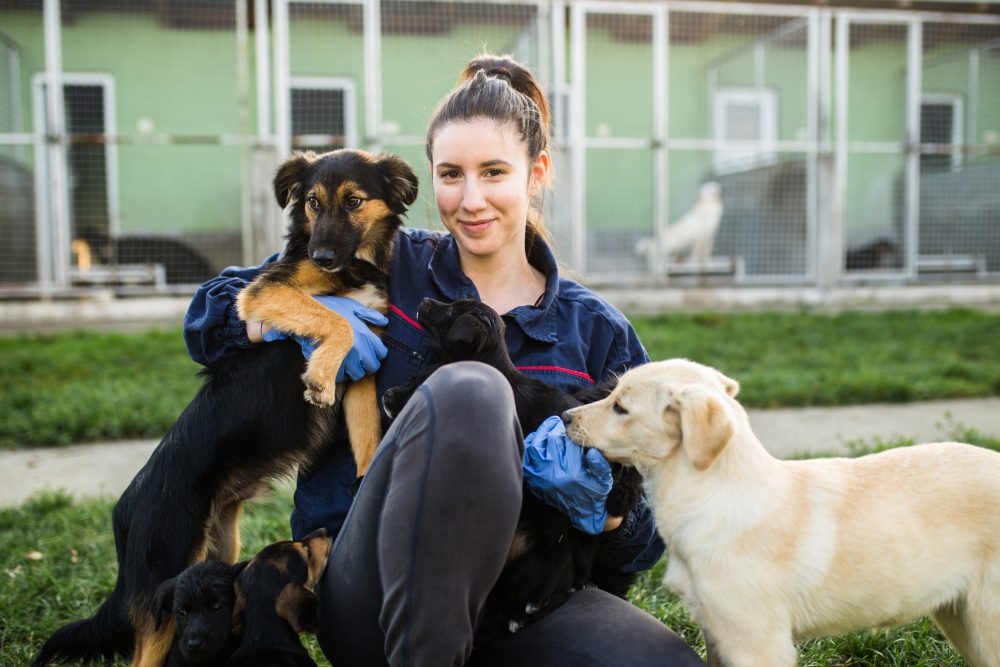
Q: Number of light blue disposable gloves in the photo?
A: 2